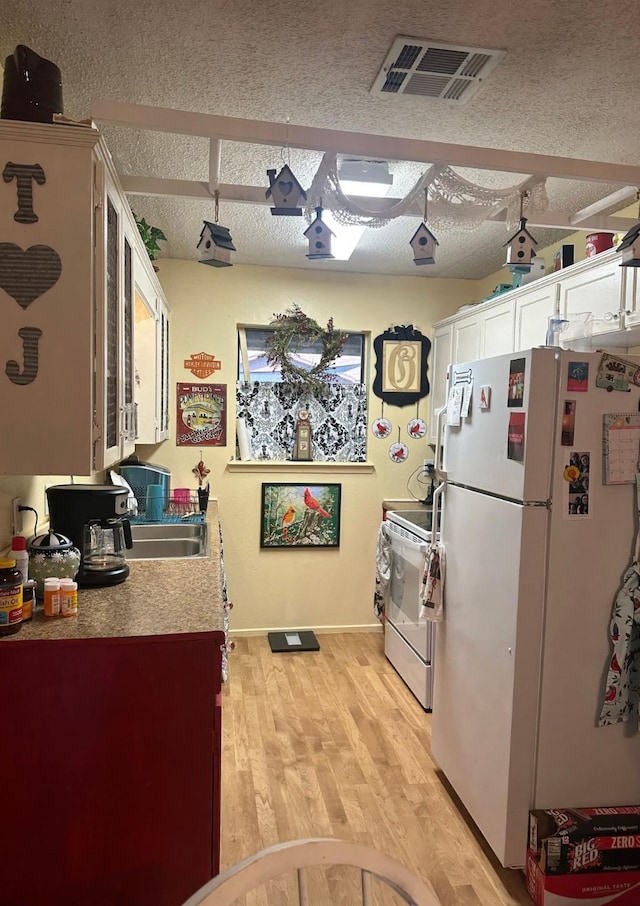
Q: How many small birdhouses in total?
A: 6